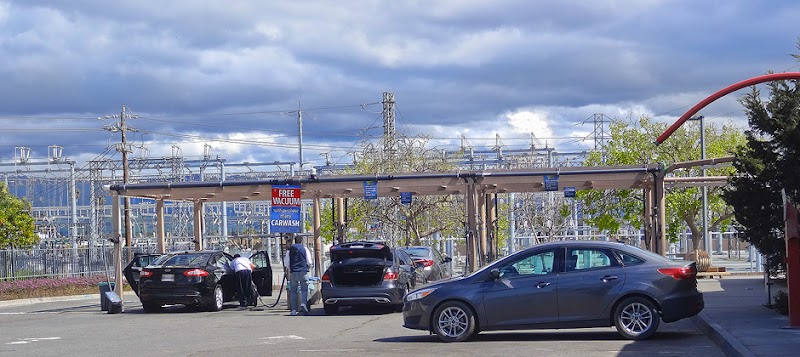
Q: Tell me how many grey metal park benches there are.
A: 0